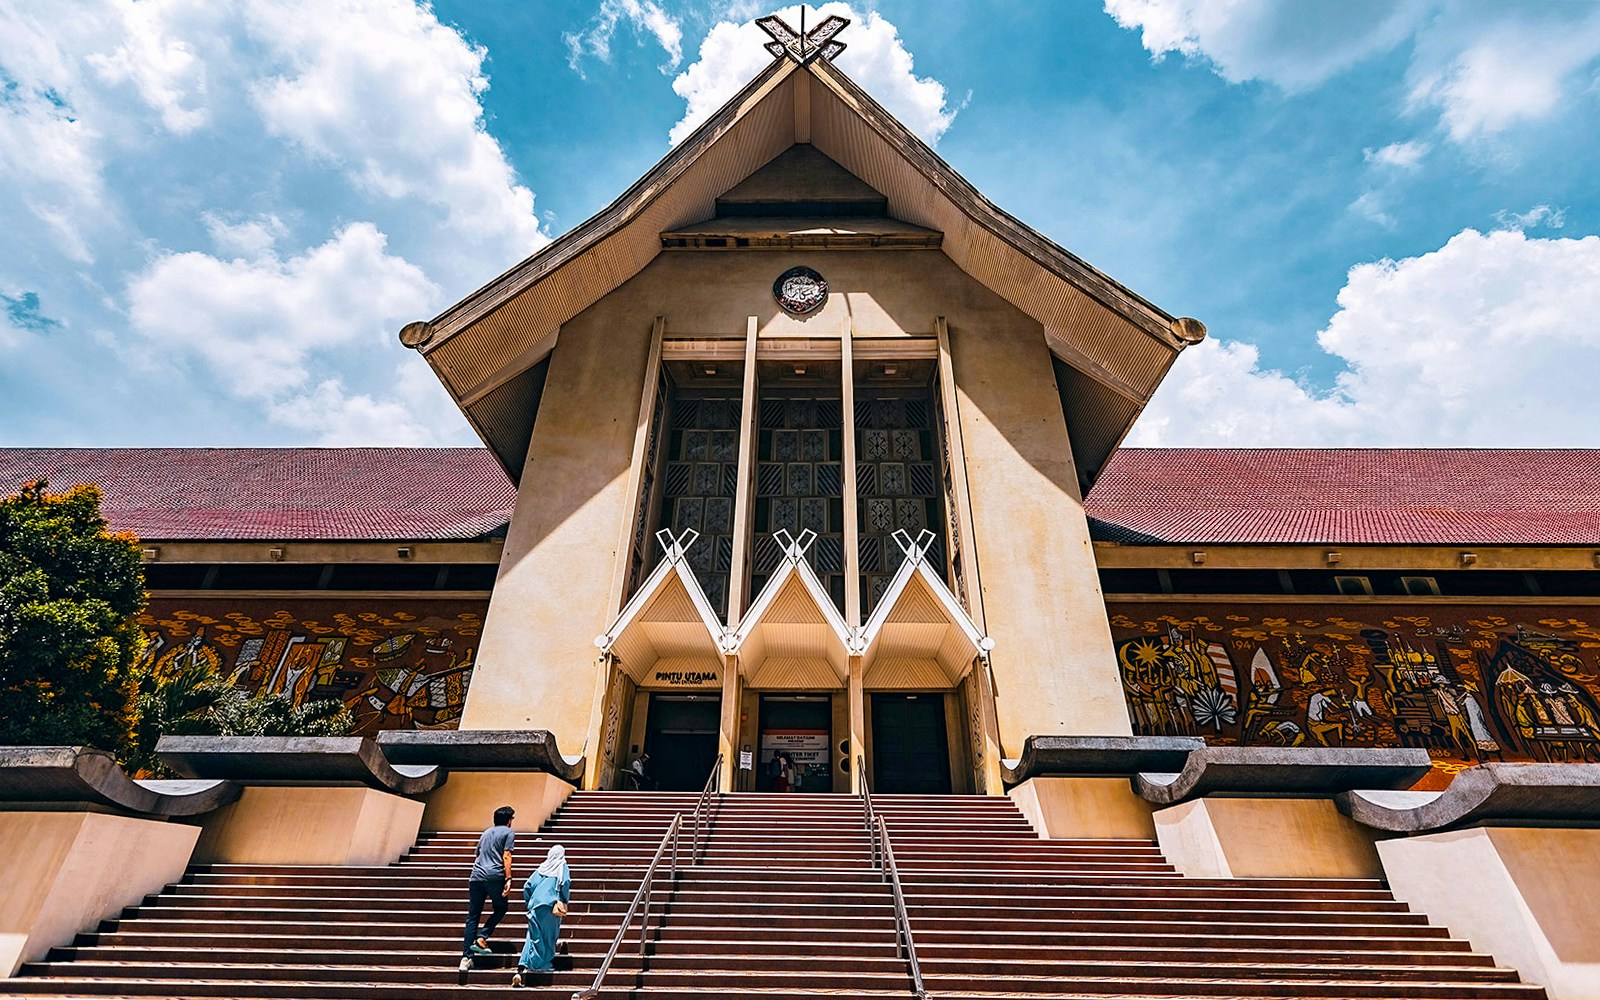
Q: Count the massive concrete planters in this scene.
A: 6